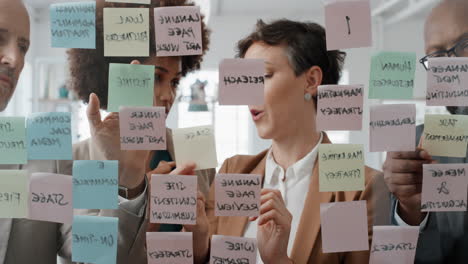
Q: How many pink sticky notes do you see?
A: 15